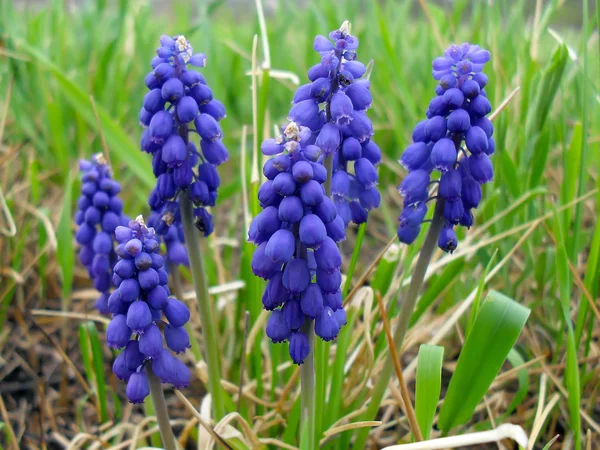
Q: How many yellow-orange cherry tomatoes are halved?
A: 0